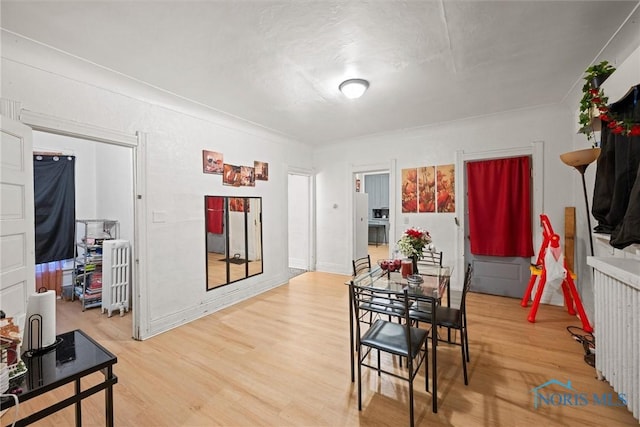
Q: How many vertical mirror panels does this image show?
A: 3